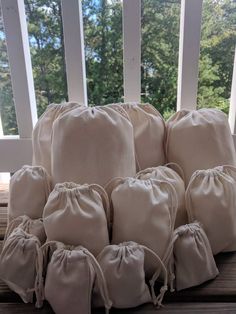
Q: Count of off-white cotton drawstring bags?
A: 14